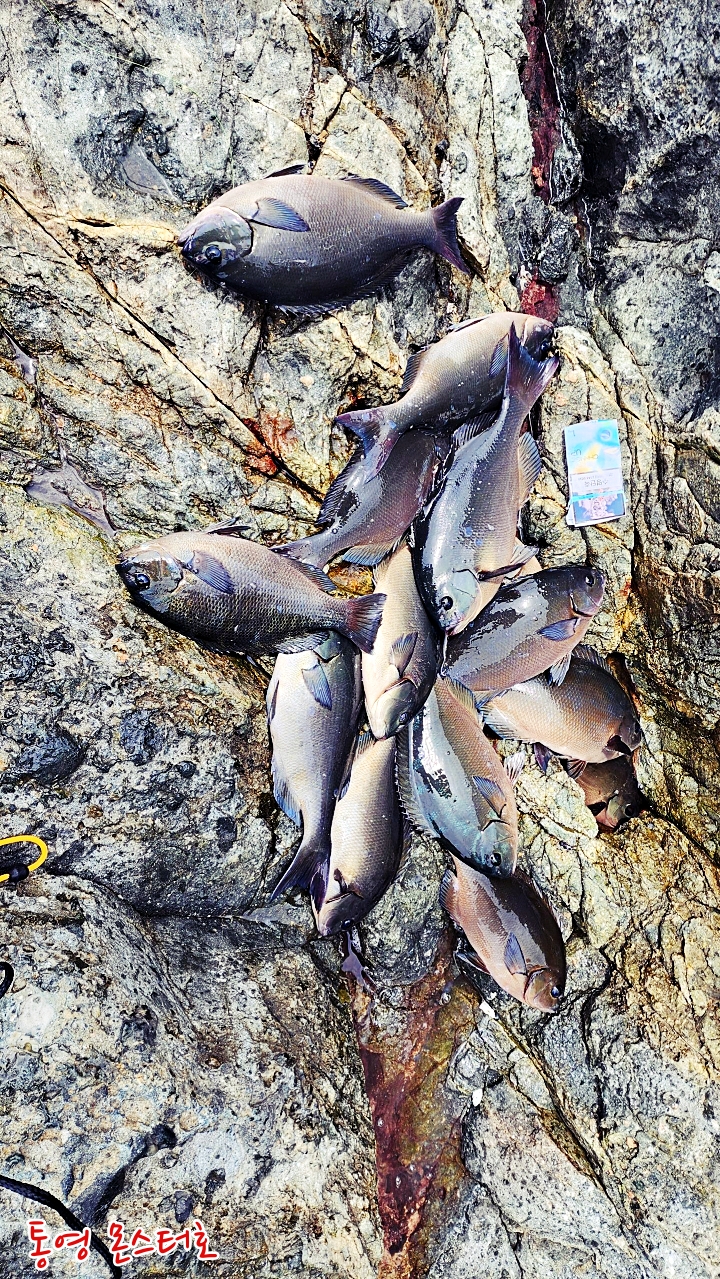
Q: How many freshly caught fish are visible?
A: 13